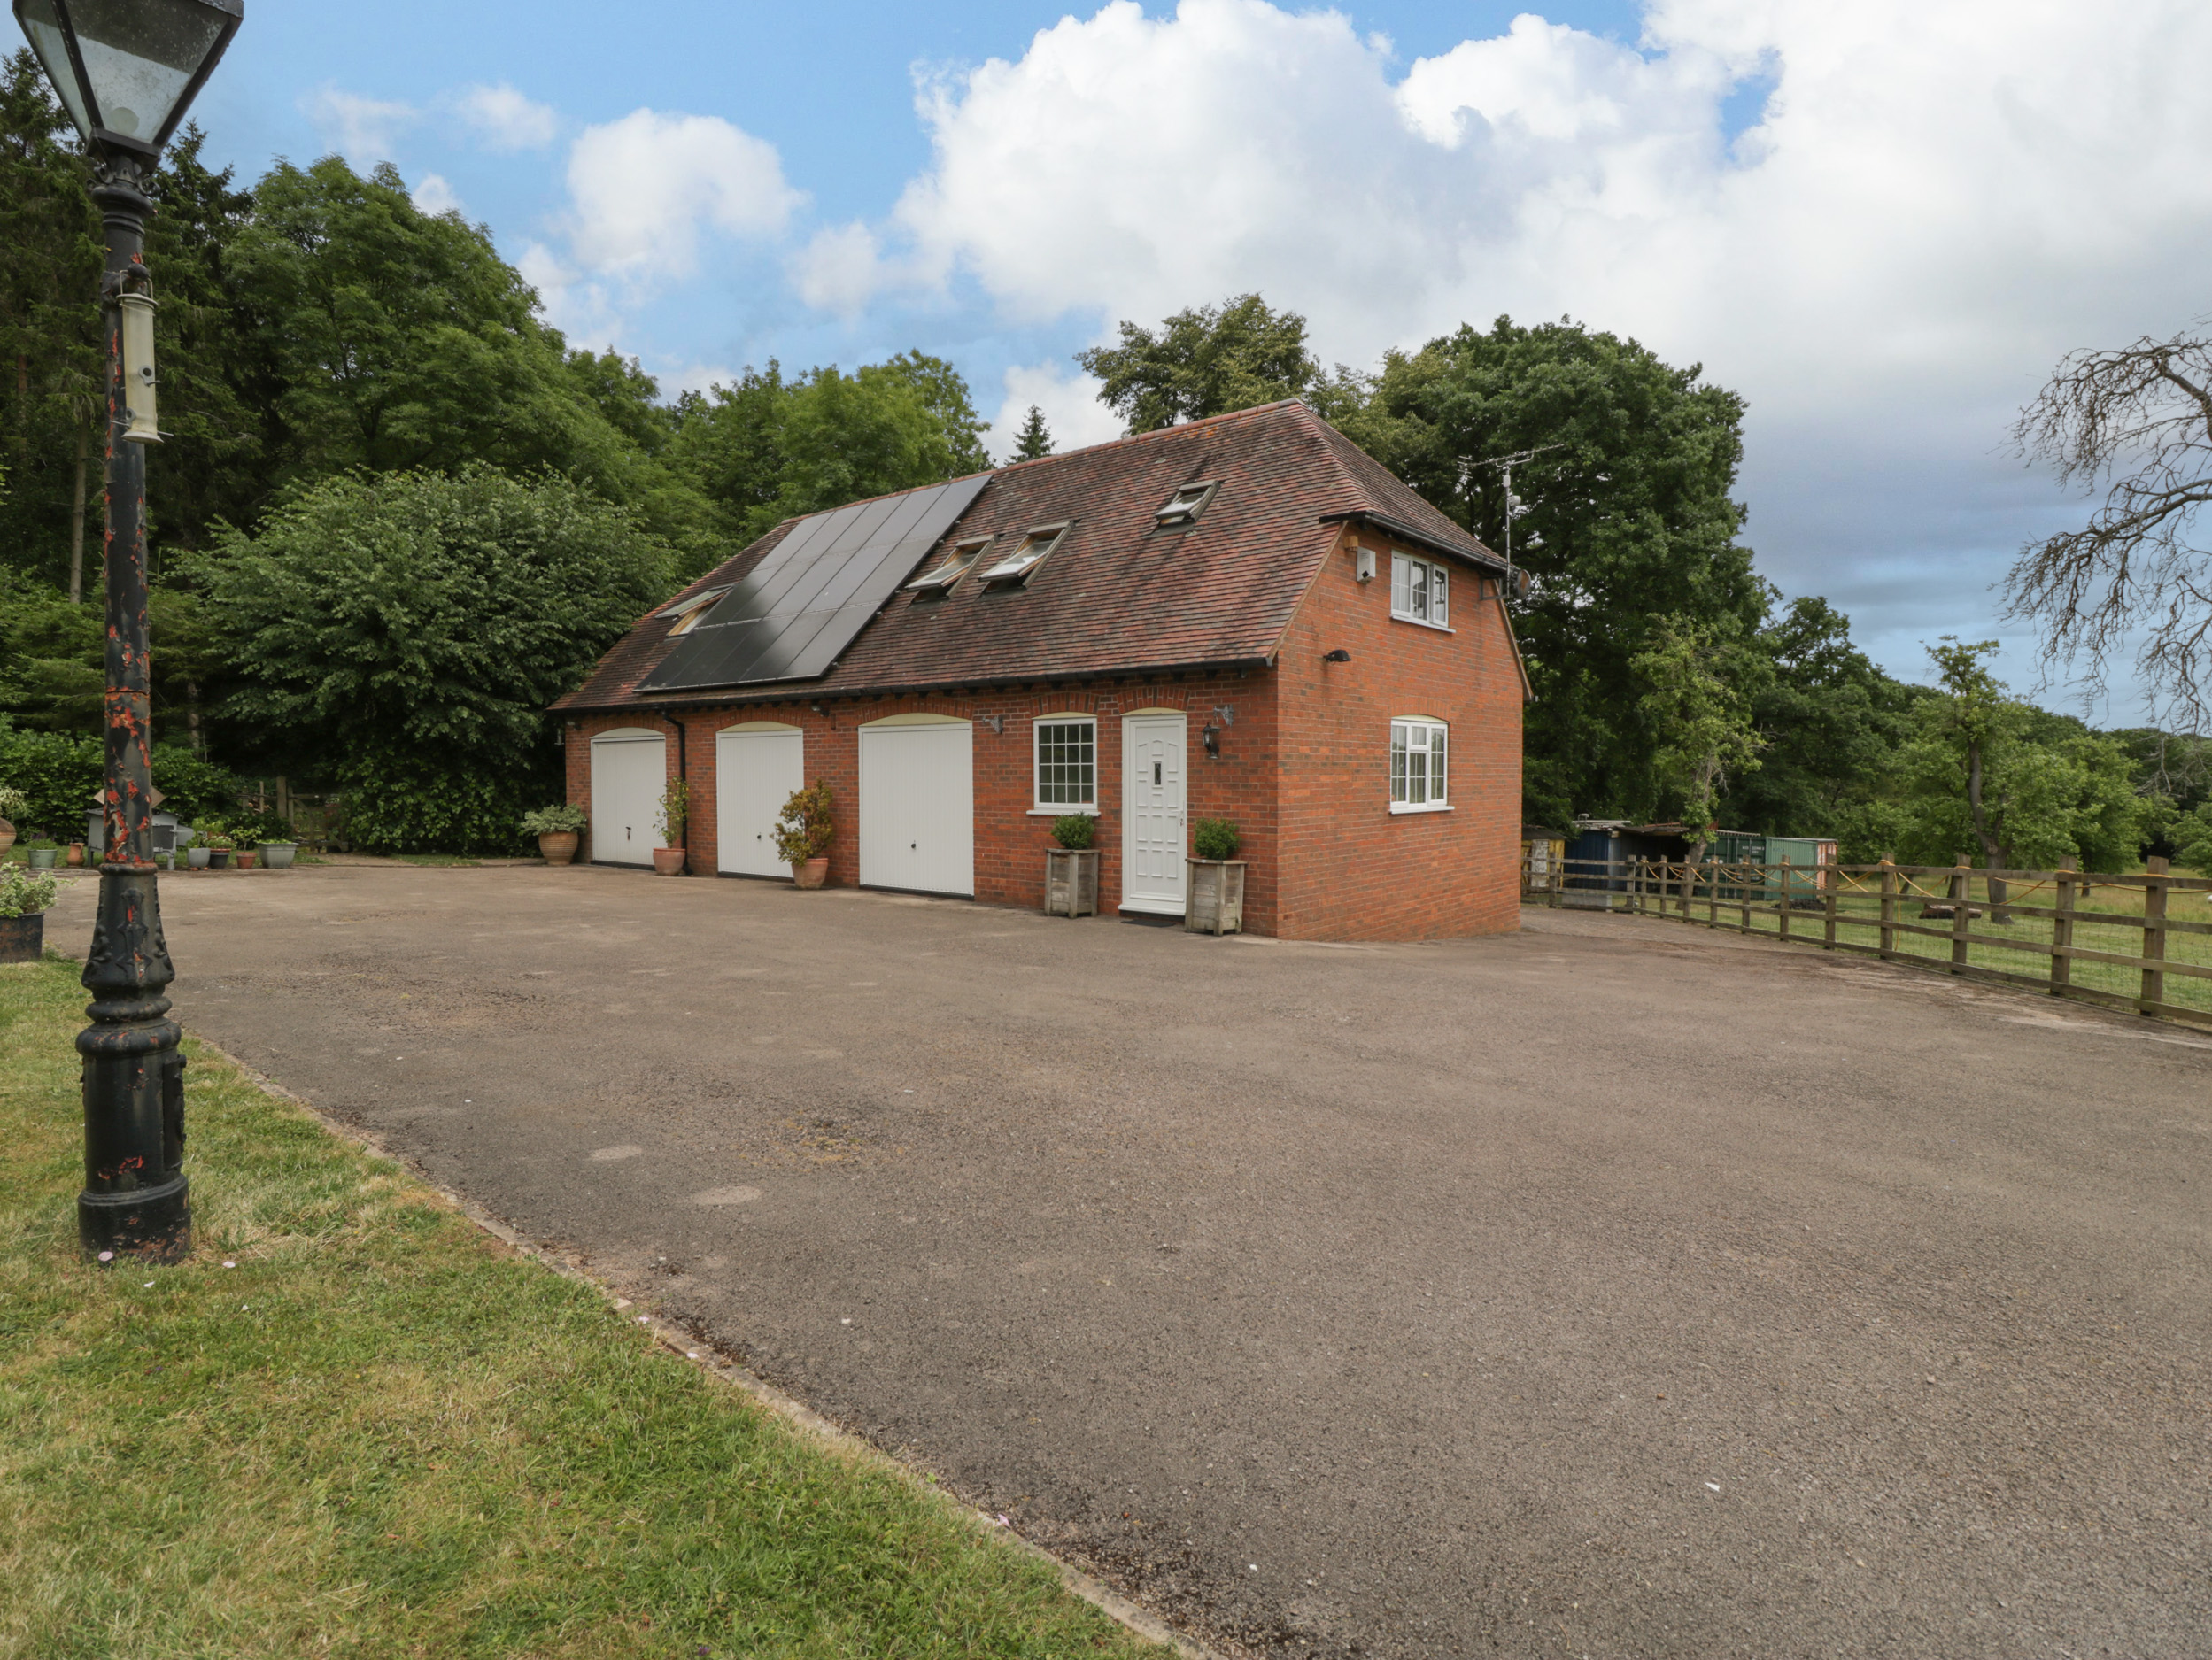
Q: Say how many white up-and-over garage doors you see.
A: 3